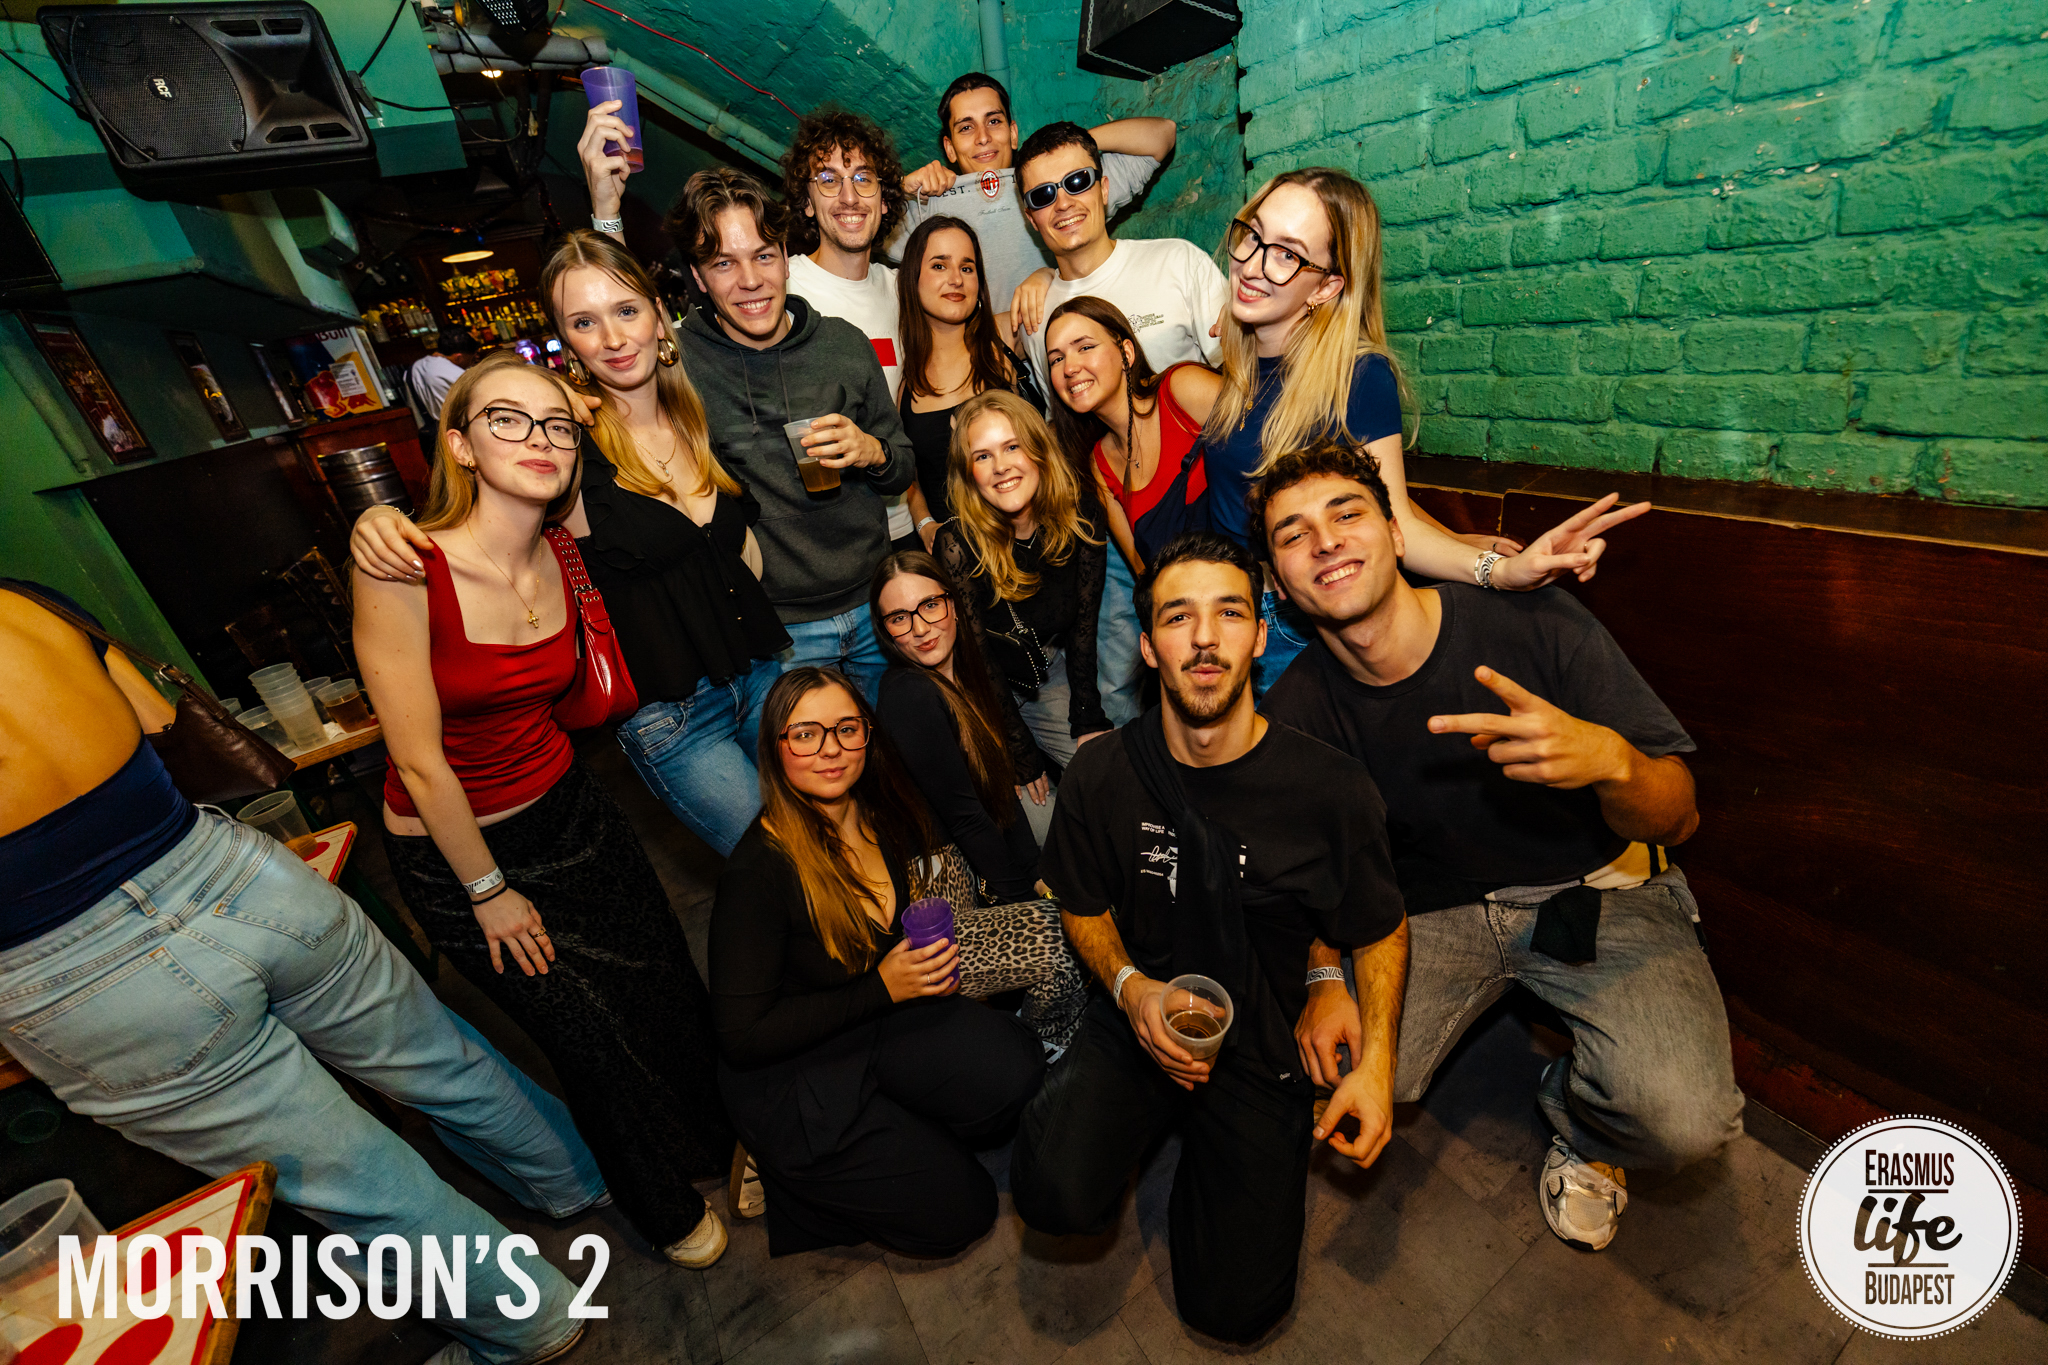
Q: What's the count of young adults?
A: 14